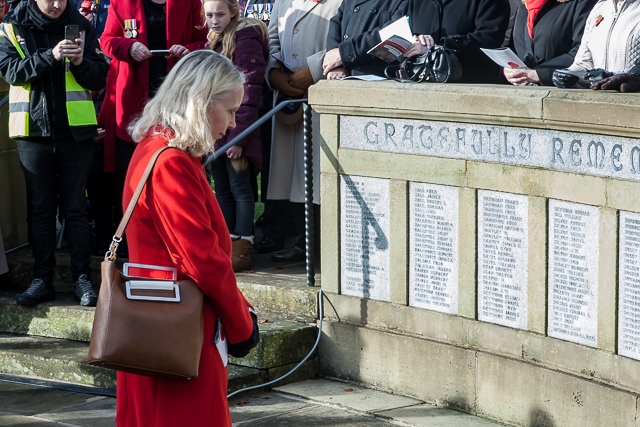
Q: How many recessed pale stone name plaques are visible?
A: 5